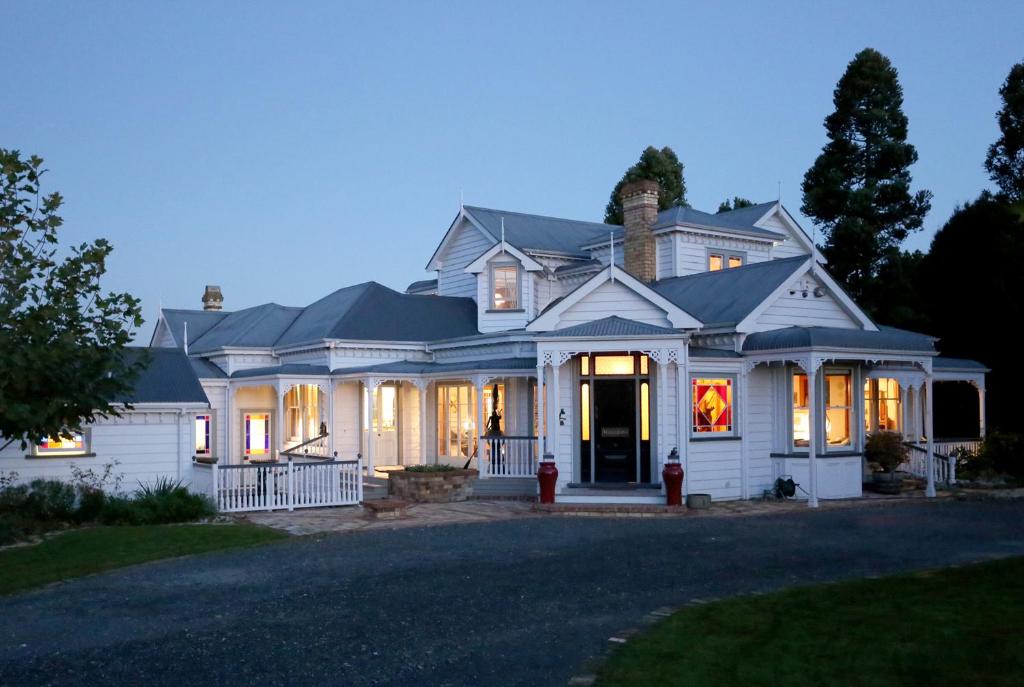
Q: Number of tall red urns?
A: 2